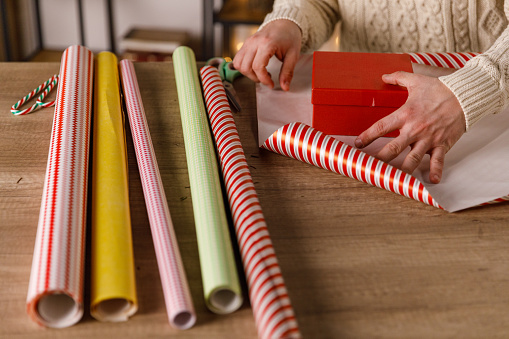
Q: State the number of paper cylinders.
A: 5